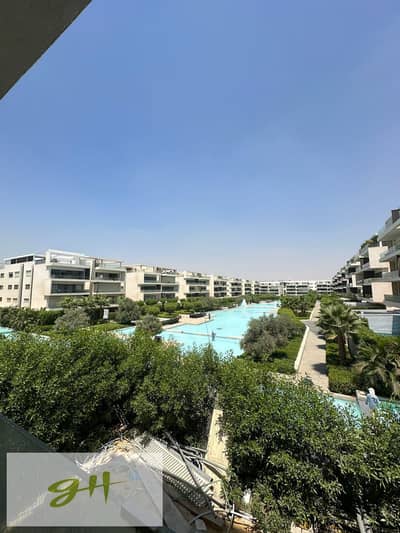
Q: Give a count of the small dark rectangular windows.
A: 12